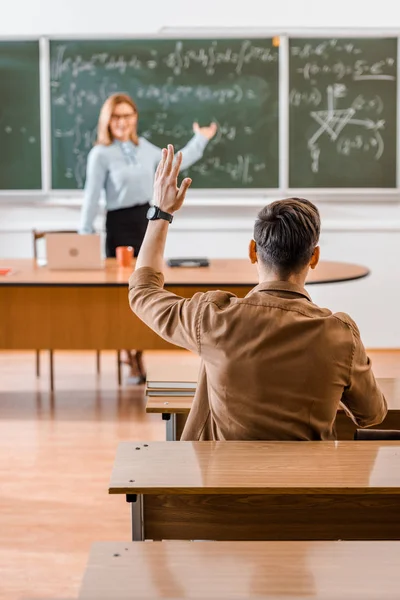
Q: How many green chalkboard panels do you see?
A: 3